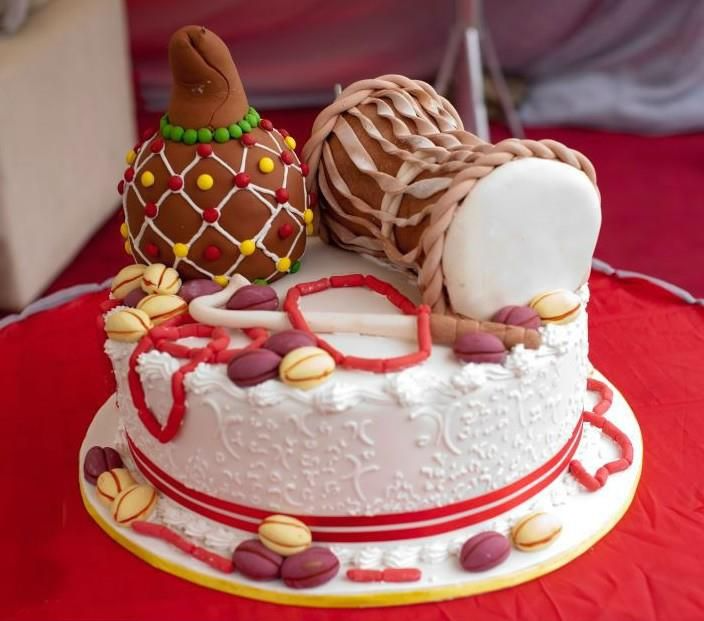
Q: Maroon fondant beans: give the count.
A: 11